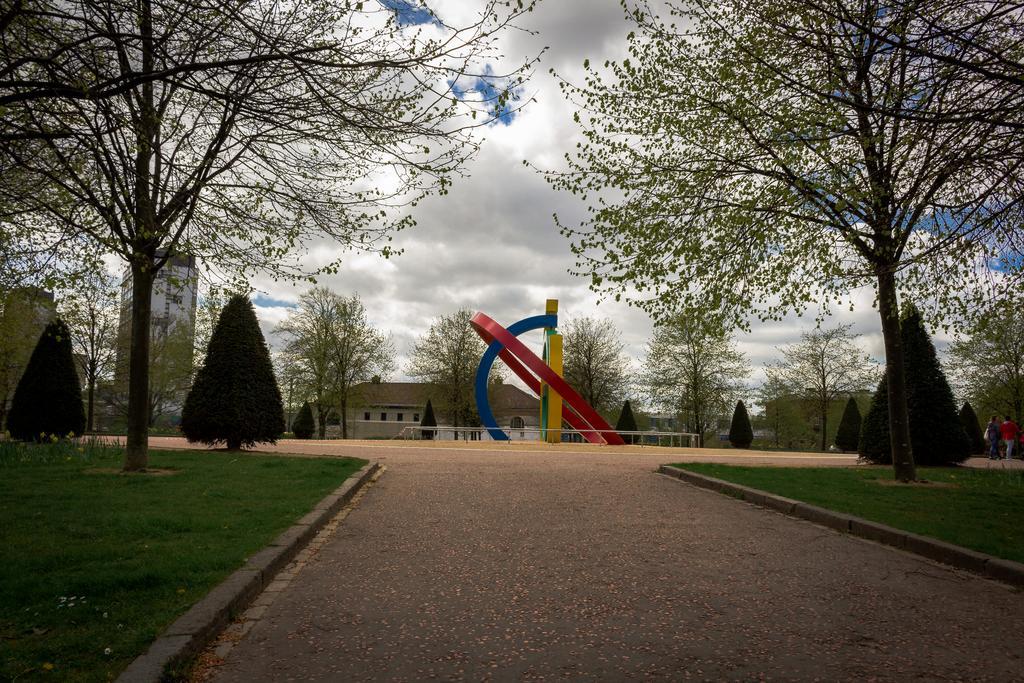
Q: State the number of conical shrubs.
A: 9